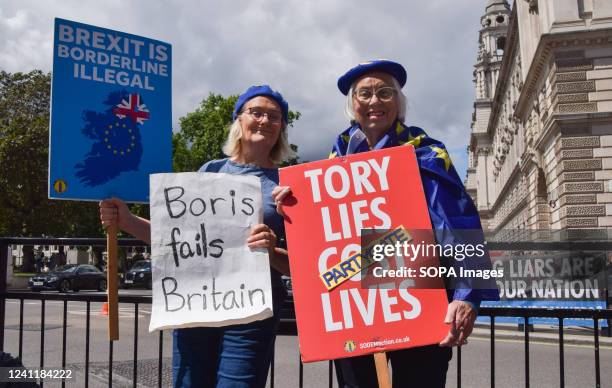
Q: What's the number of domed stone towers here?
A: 1